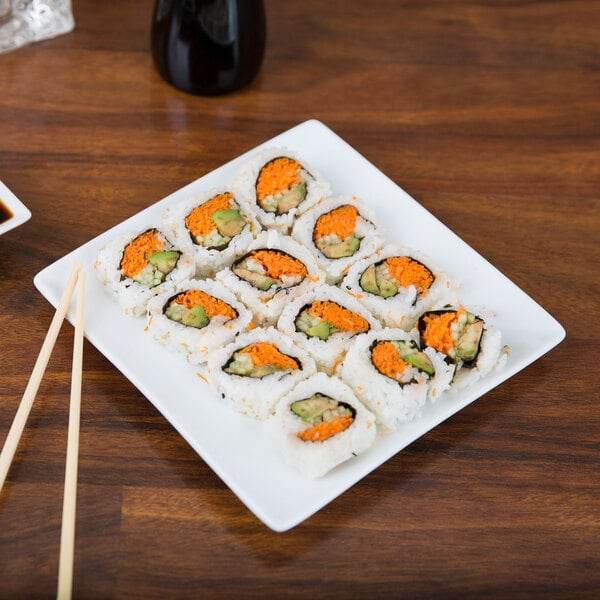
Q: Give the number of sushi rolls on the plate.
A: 12